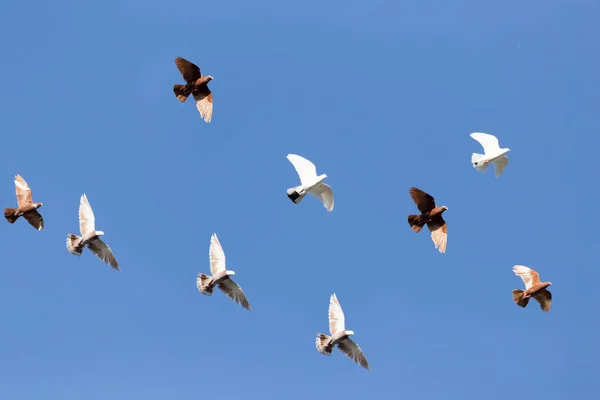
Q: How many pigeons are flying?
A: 9